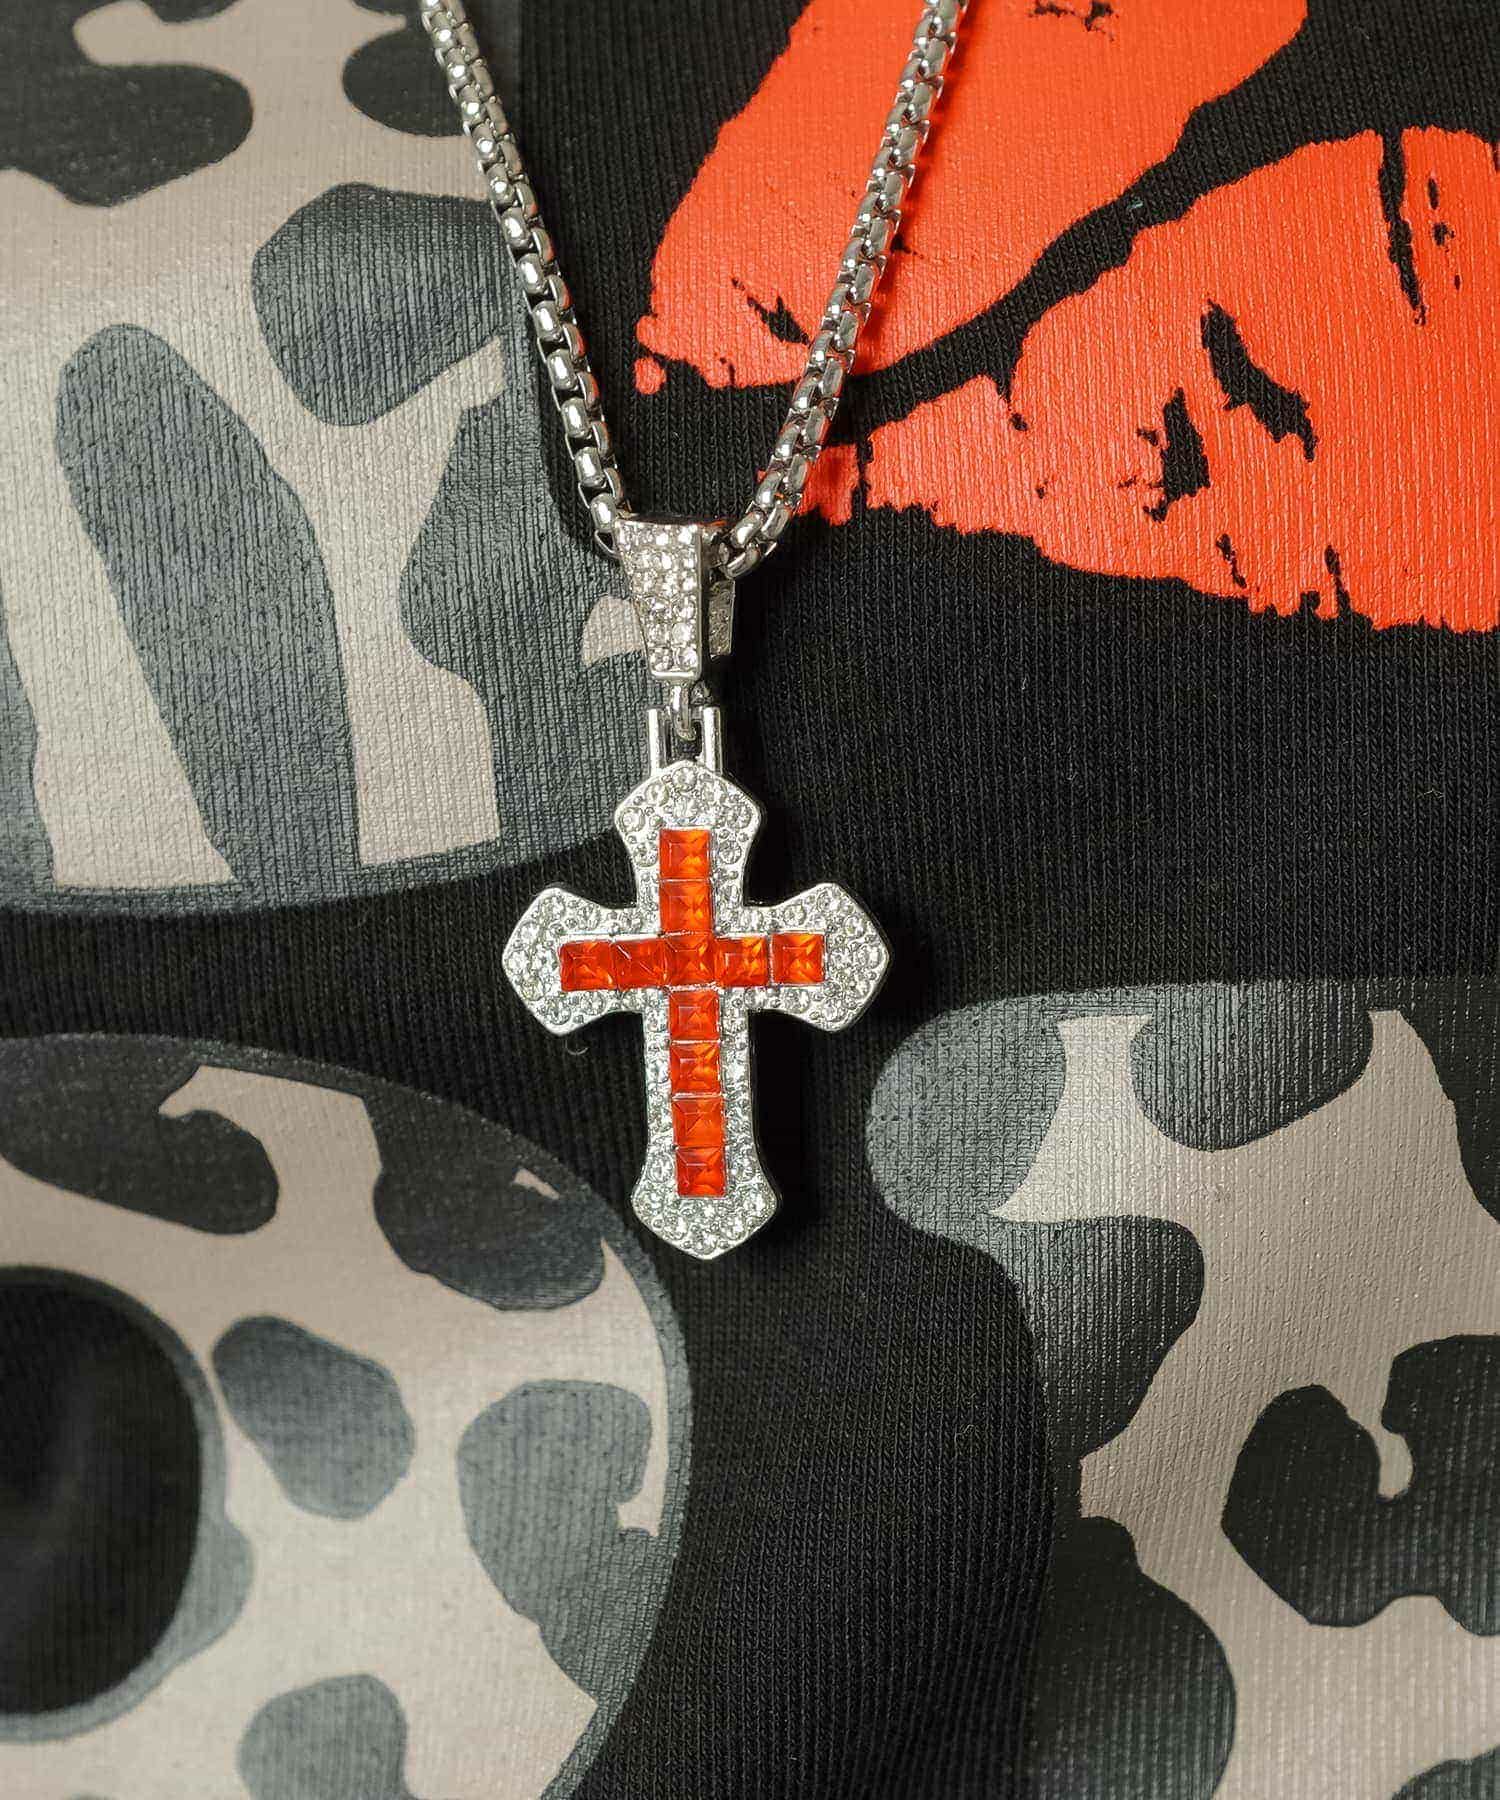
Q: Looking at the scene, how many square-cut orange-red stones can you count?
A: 11